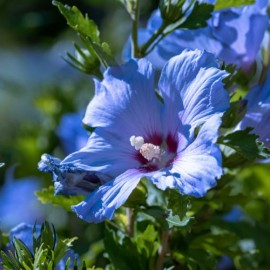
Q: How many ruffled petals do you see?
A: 5